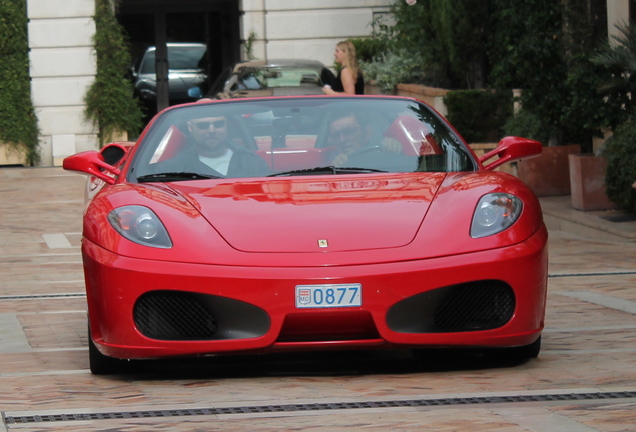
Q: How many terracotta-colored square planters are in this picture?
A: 2